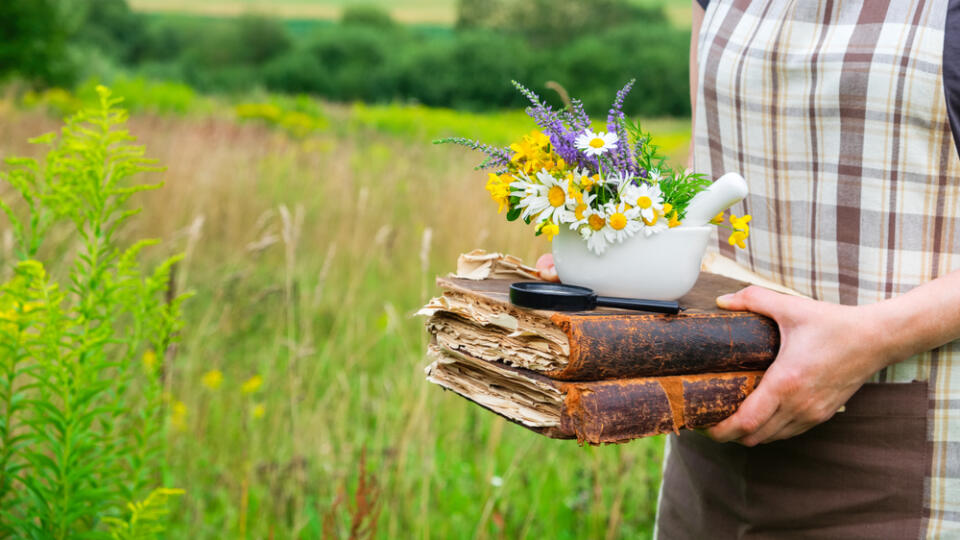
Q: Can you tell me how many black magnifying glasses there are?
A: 1